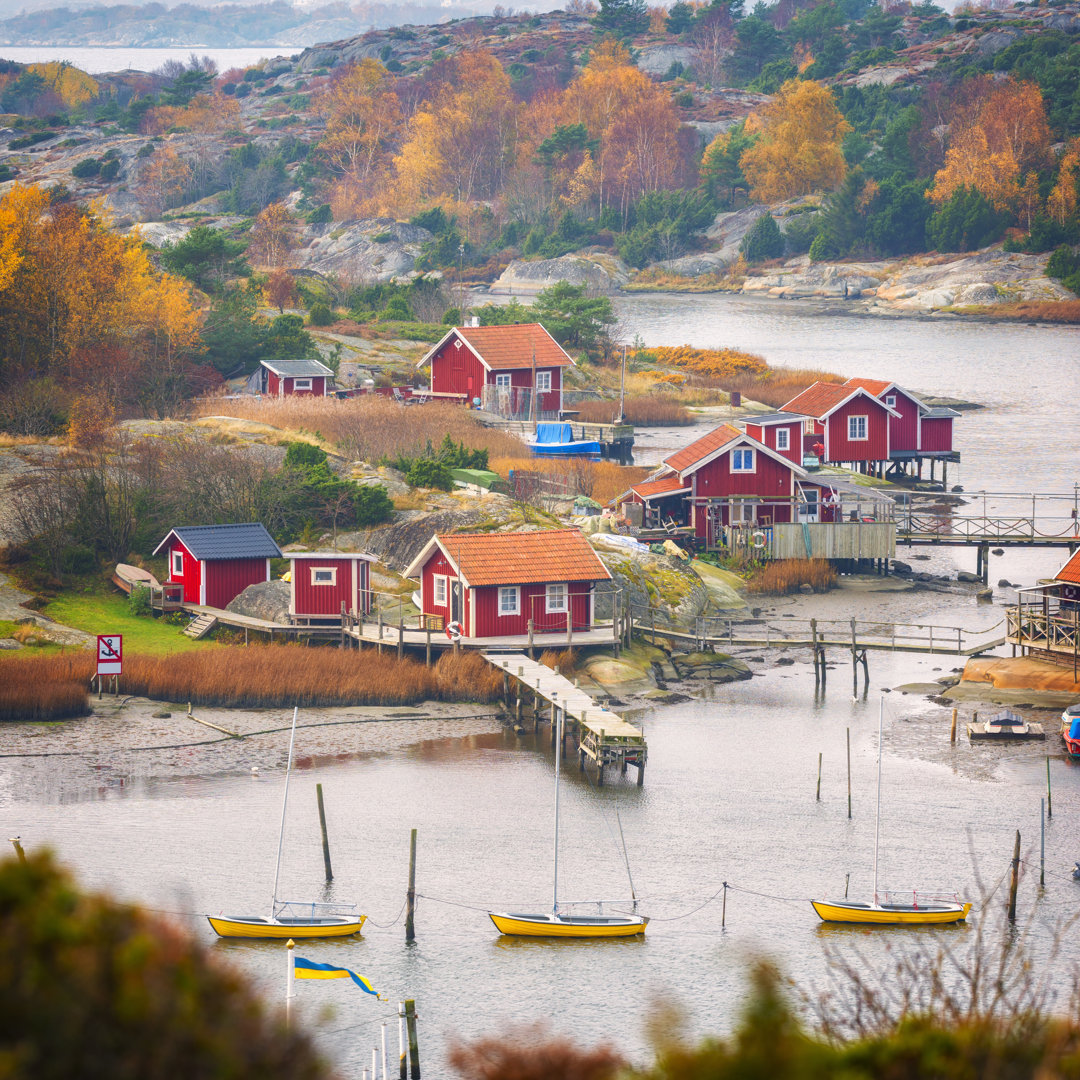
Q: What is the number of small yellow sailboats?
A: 3